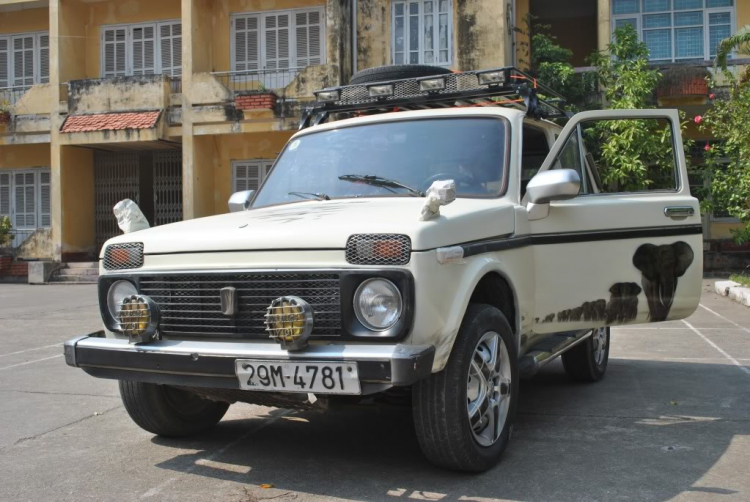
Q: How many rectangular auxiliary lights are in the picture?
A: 4